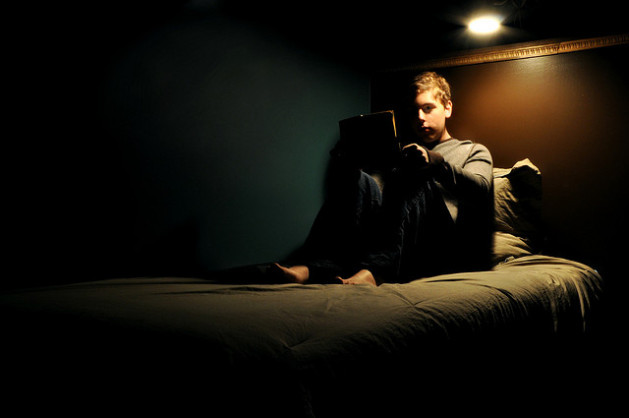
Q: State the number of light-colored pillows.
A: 2